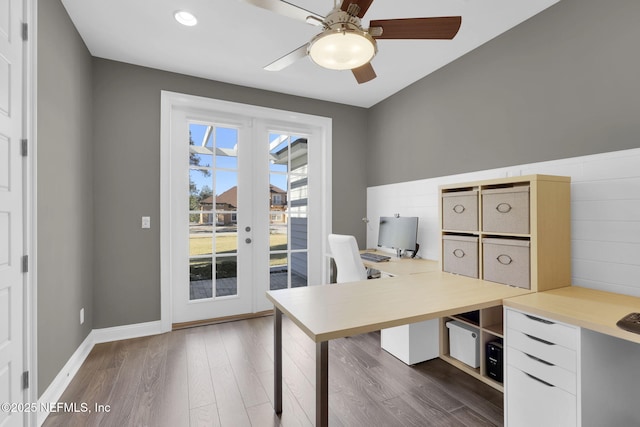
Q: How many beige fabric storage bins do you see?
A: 4